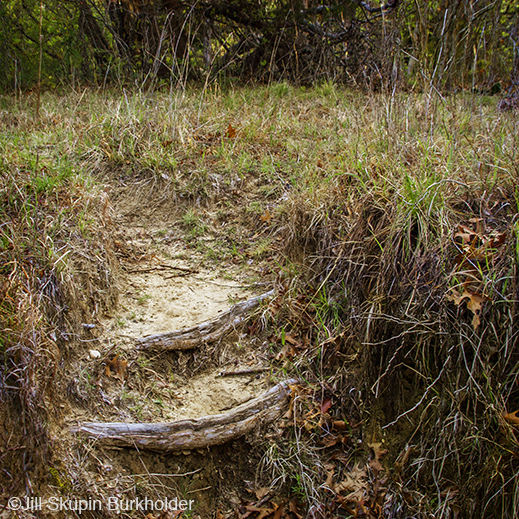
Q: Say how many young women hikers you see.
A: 0